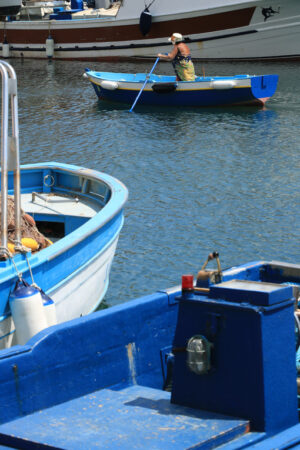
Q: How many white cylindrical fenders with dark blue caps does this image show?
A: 4